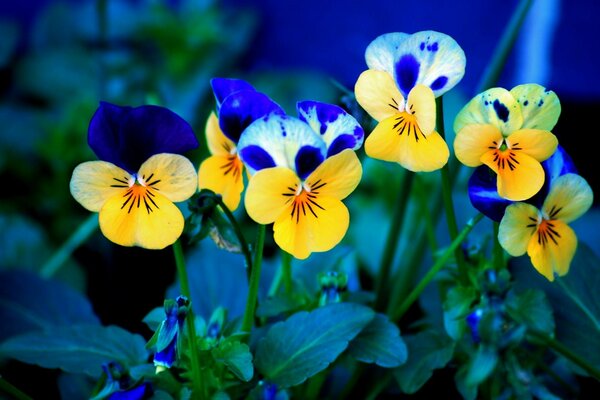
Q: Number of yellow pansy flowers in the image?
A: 6